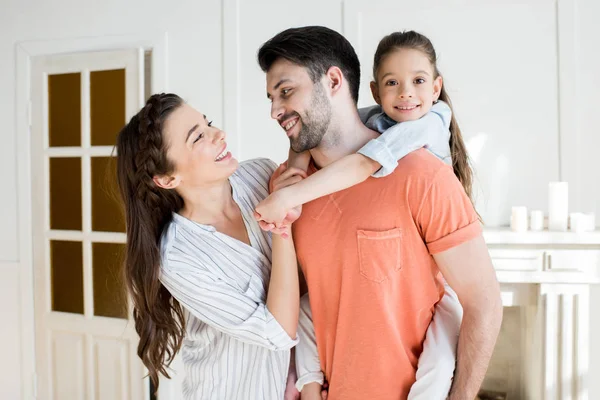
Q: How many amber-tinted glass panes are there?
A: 6